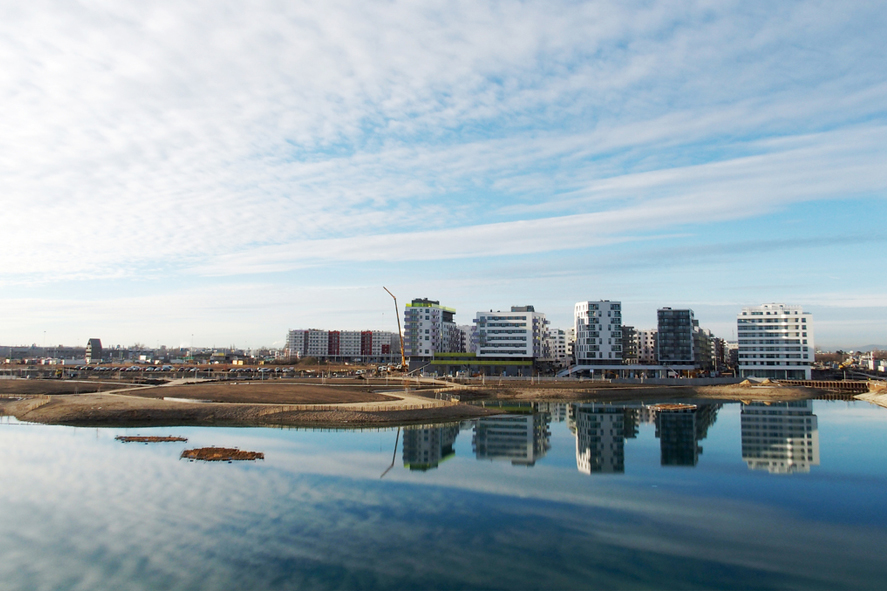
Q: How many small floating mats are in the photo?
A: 3